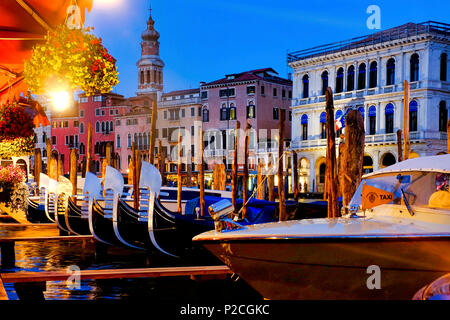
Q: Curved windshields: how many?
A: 1